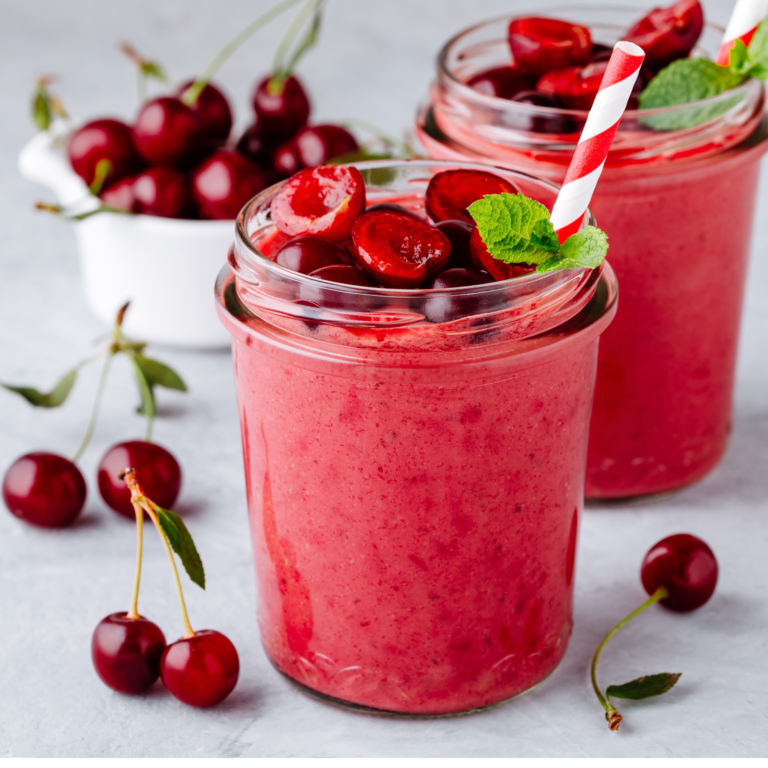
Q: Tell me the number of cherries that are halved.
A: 7